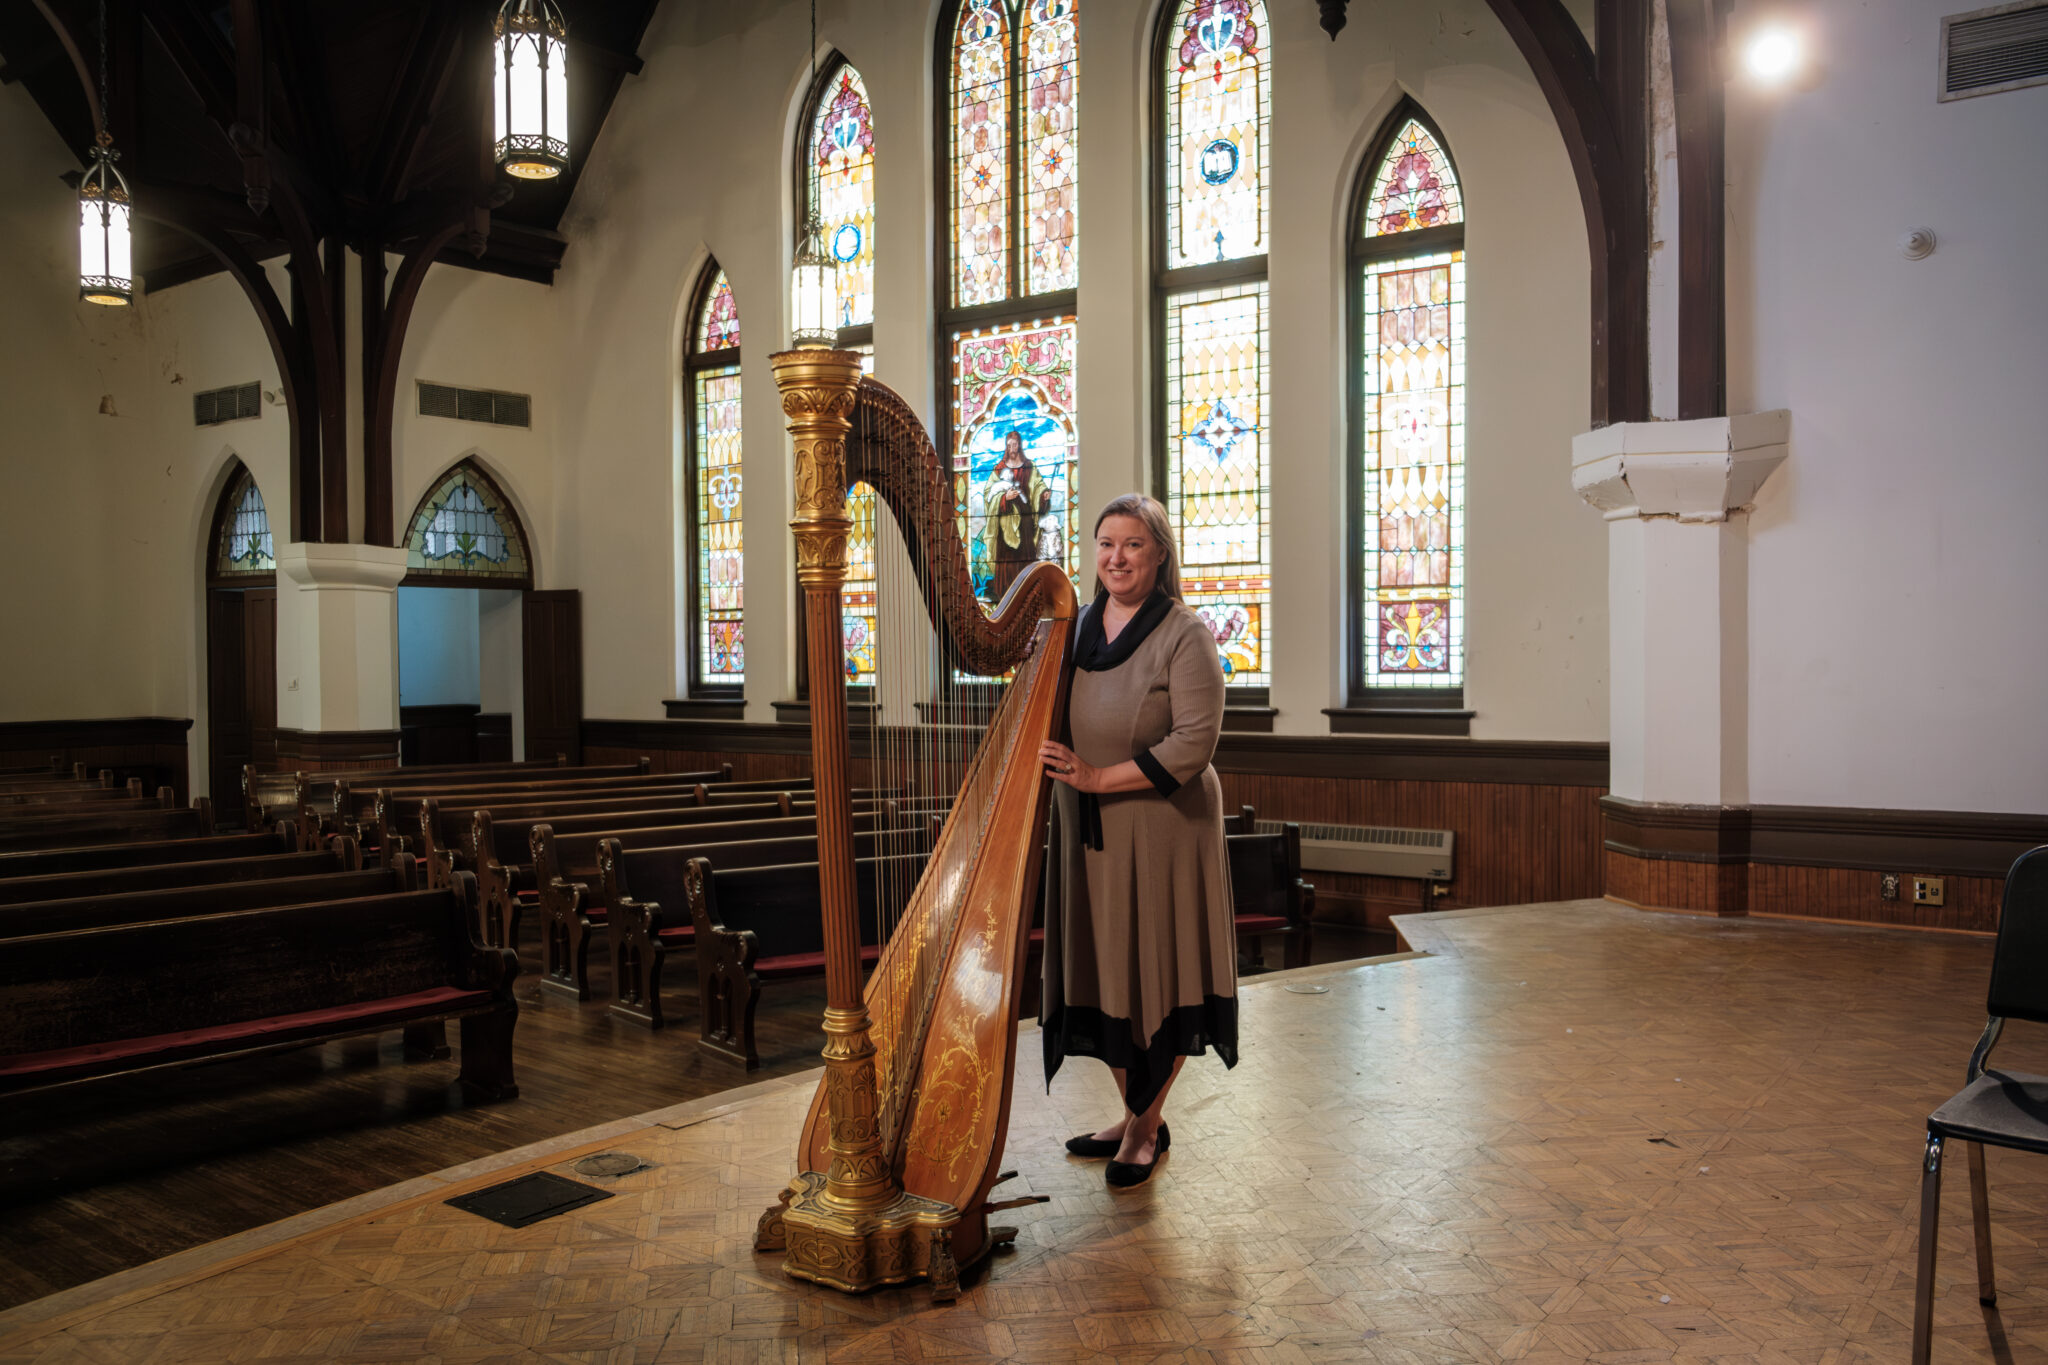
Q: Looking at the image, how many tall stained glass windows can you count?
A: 5